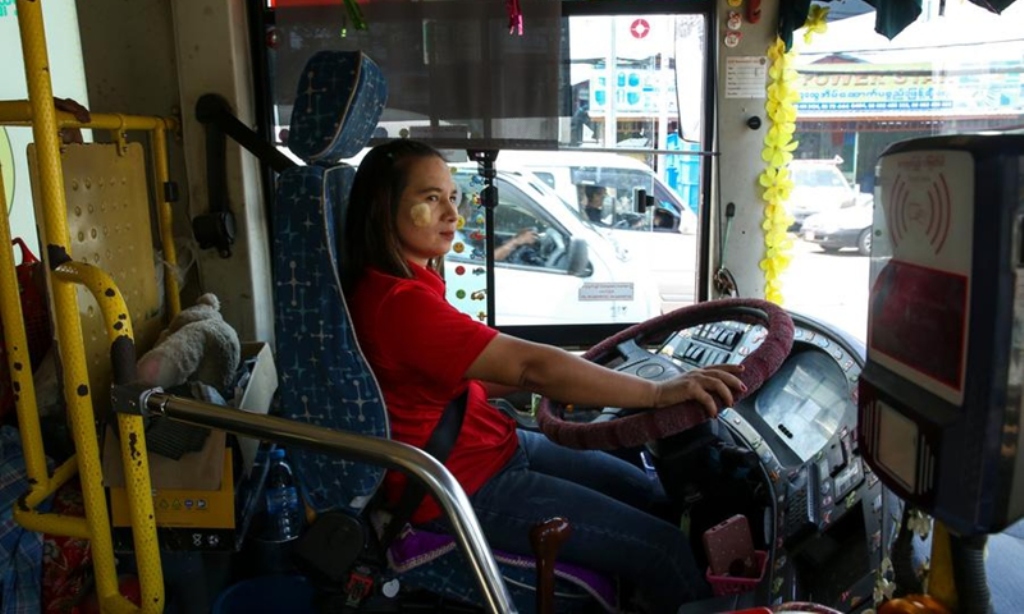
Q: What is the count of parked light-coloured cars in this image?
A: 2